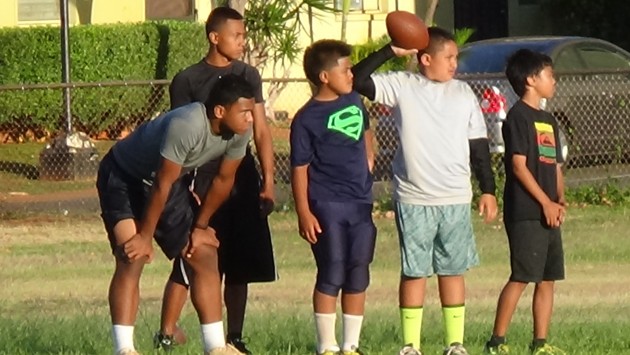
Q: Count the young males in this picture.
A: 5